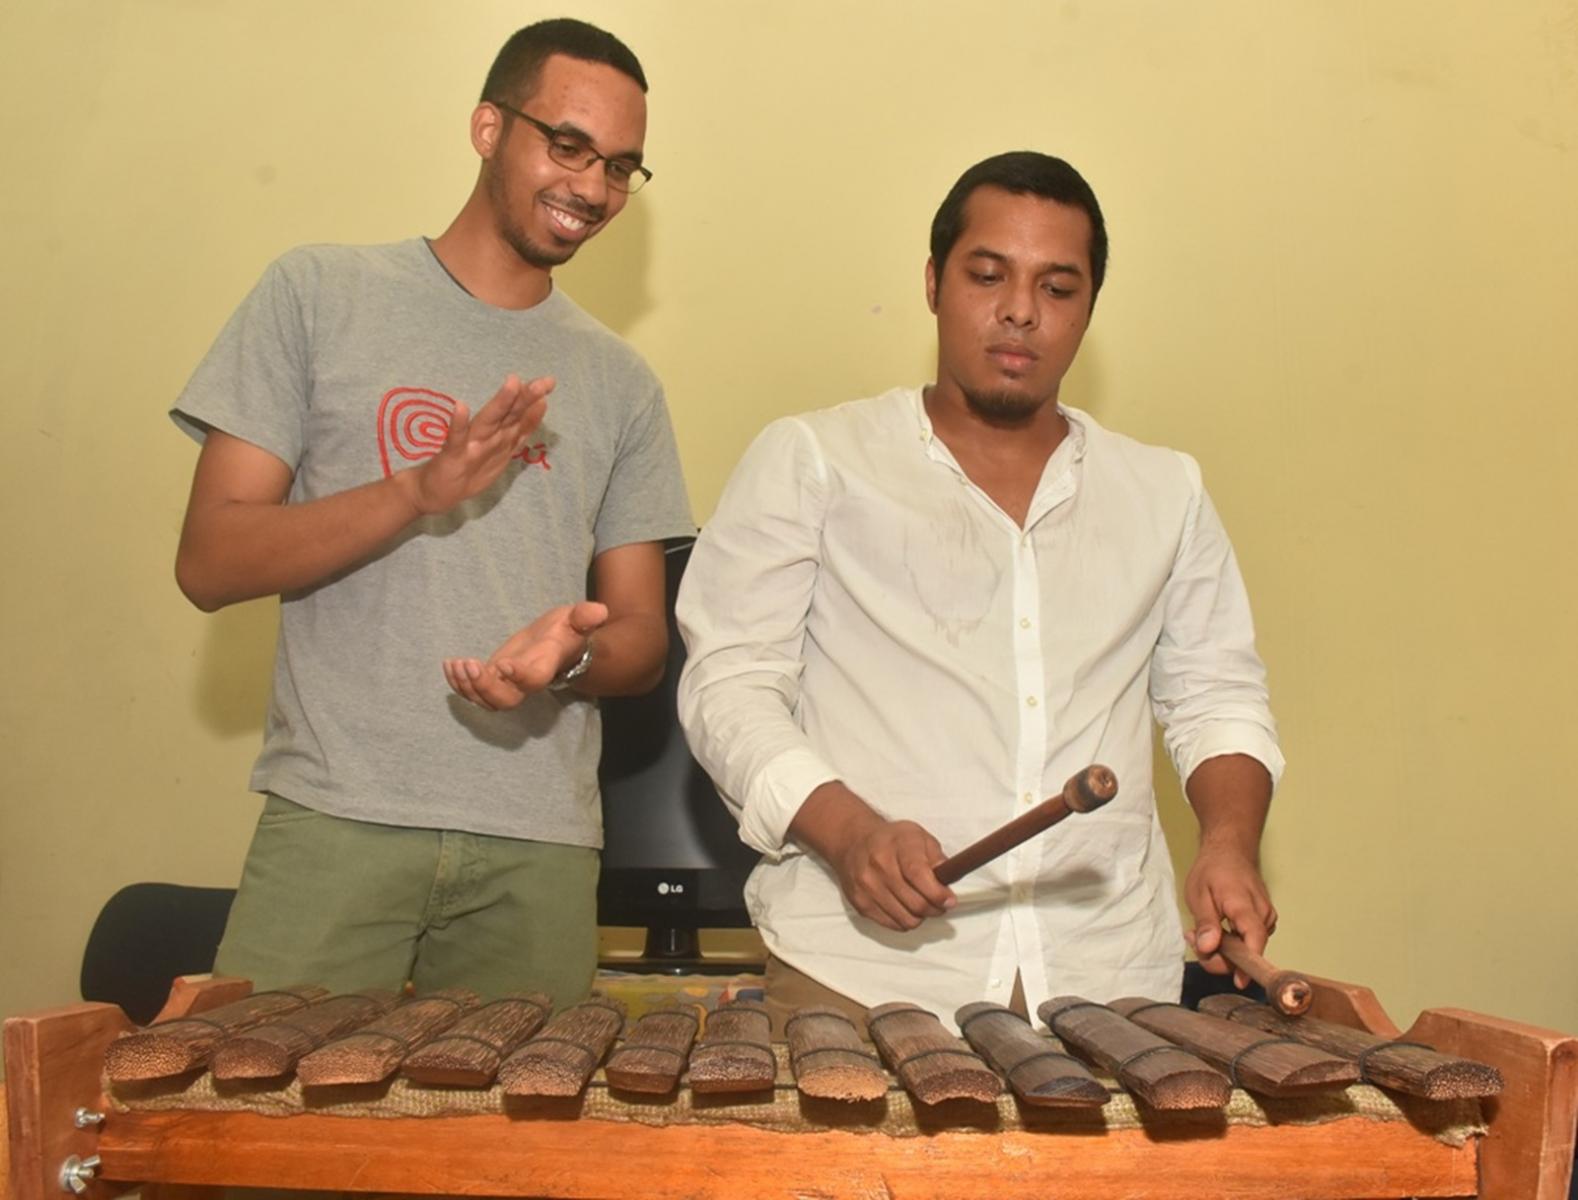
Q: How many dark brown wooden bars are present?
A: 13